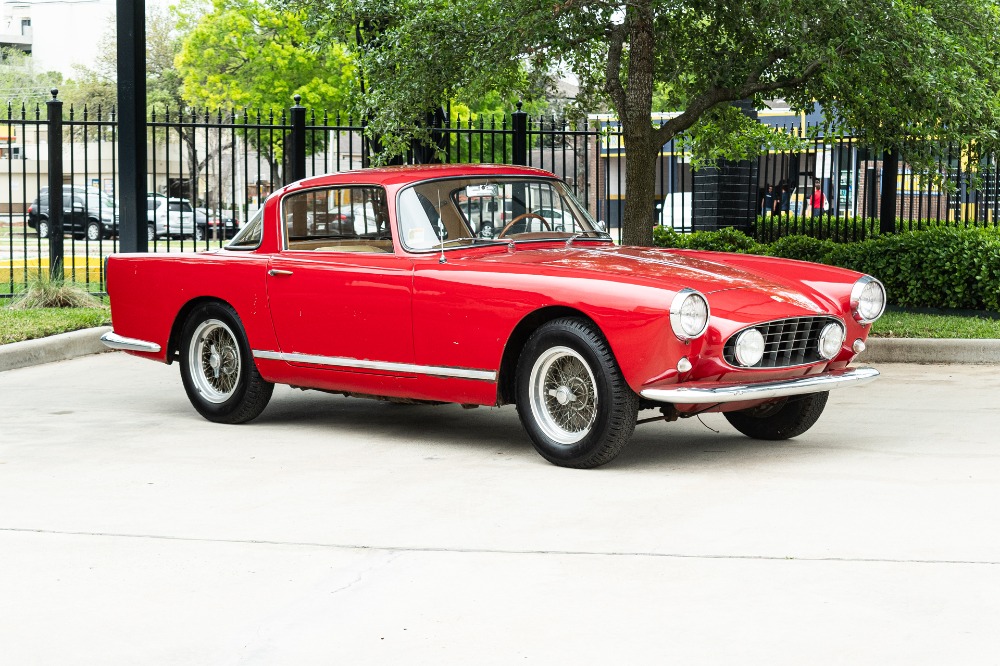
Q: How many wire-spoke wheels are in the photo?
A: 2